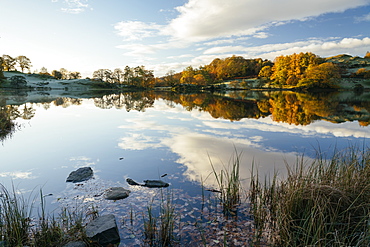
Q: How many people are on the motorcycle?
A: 0